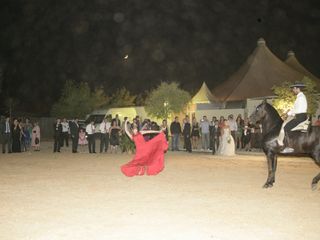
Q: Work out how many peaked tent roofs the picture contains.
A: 3